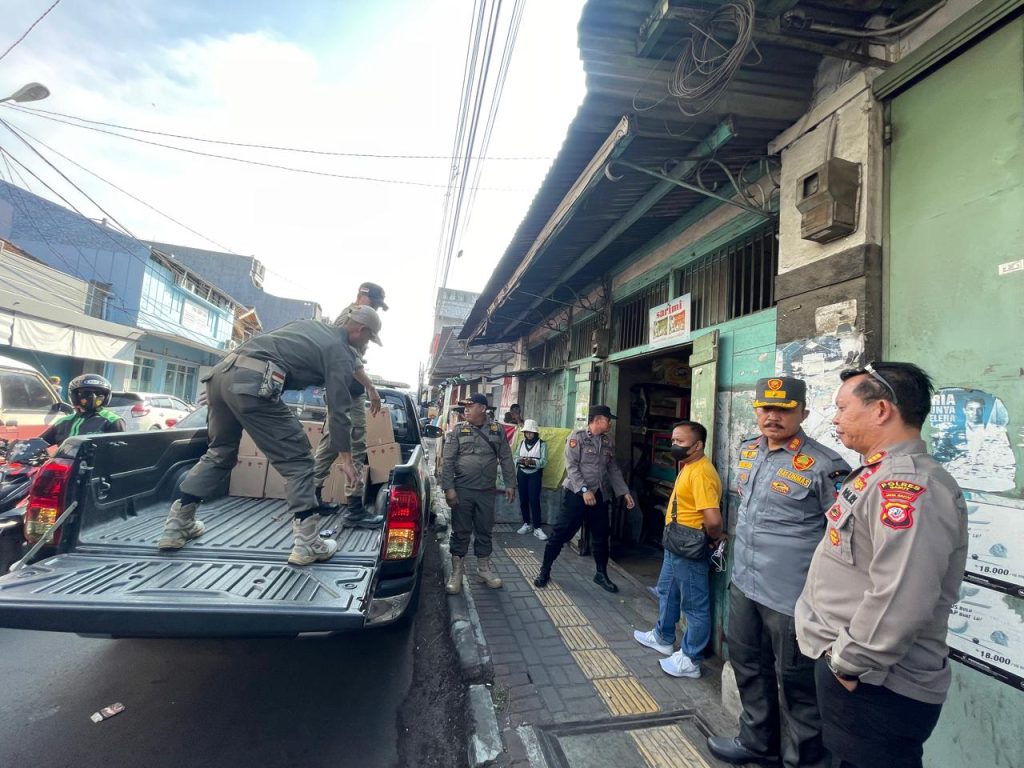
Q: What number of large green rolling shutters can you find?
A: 1